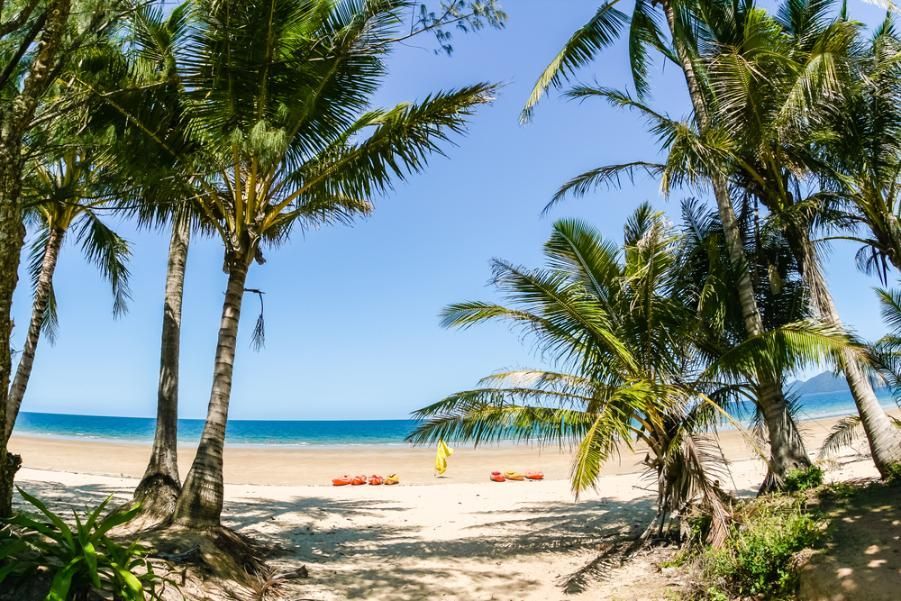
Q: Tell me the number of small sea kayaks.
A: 7